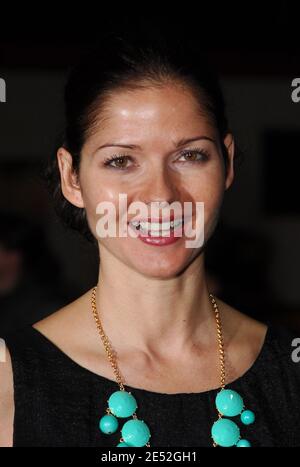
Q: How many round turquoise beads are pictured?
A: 8